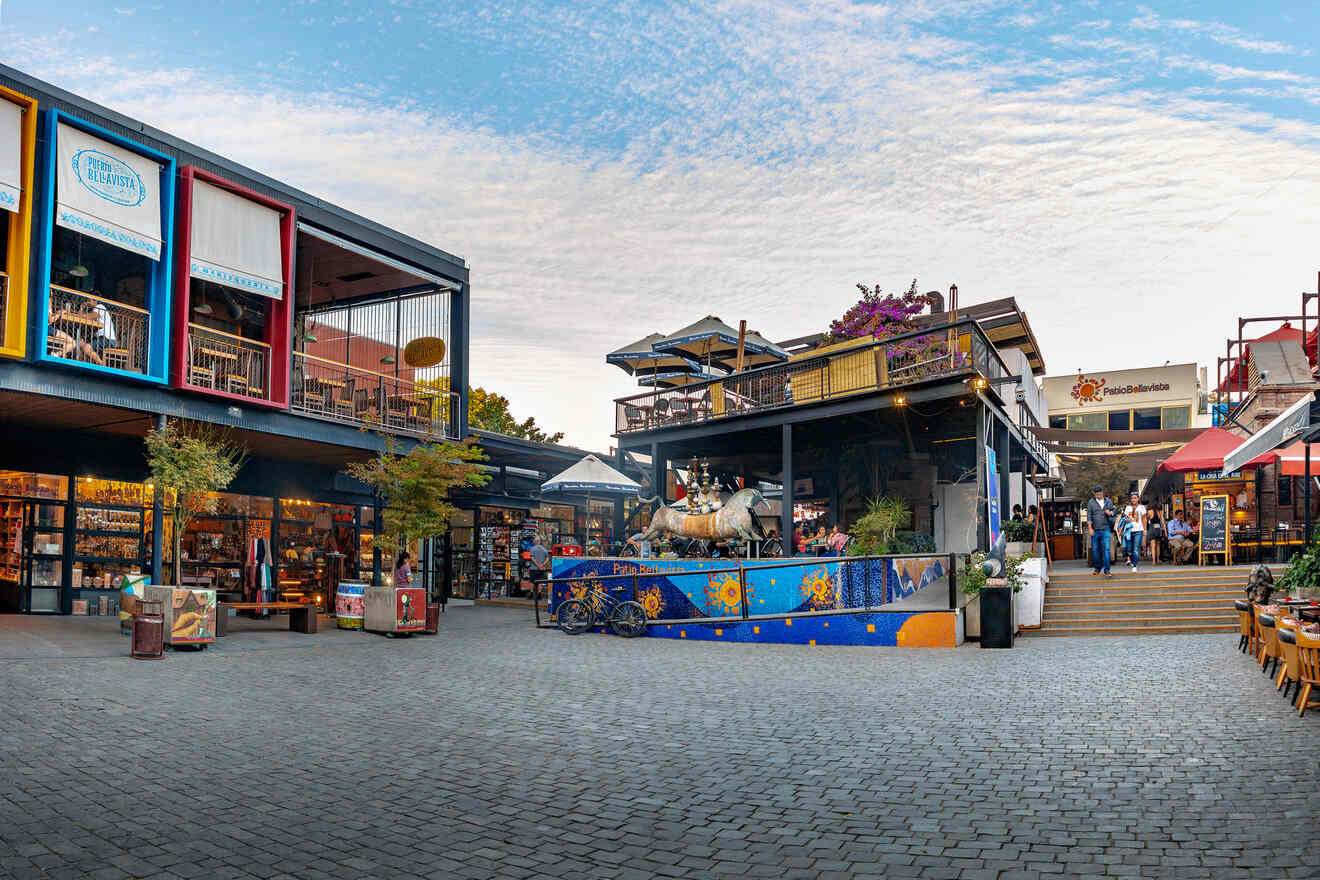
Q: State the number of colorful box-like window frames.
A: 3